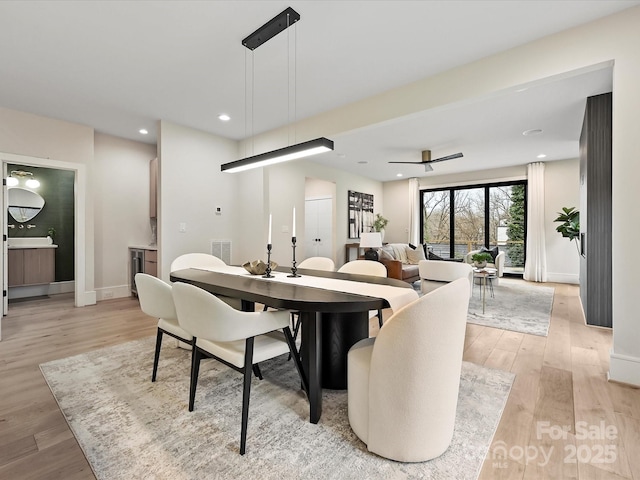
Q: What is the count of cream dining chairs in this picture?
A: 6